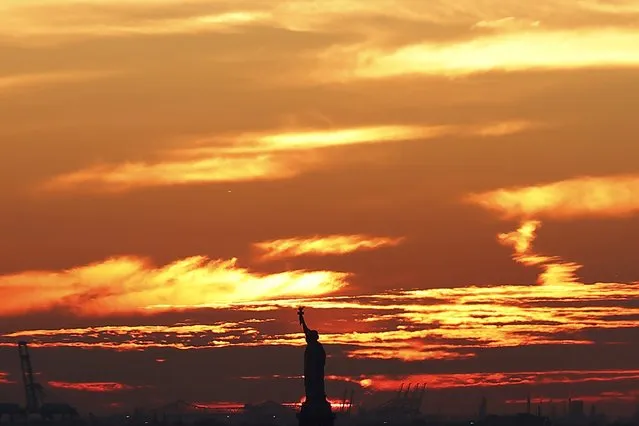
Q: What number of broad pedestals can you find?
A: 1